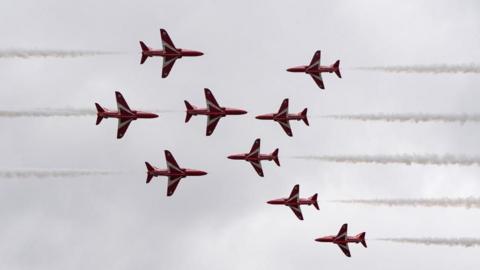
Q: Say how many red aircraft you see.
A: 9